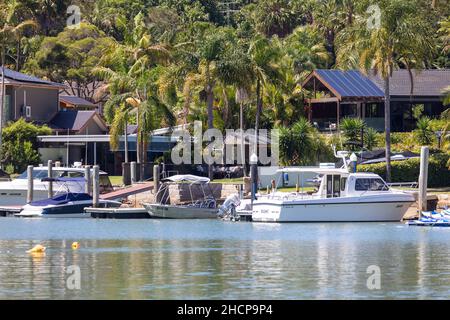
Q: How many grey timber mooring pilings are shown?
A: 7